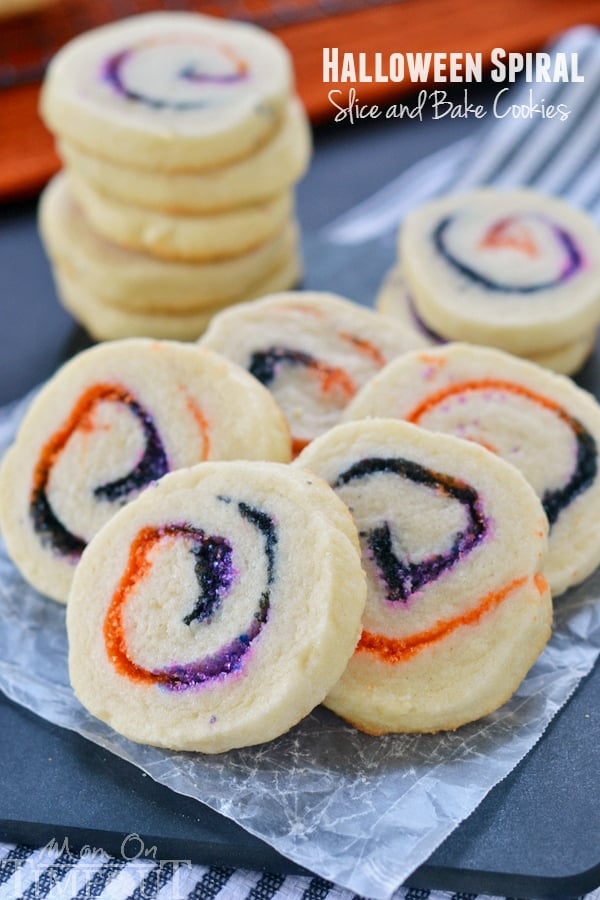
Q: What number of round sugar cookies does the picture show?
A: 12